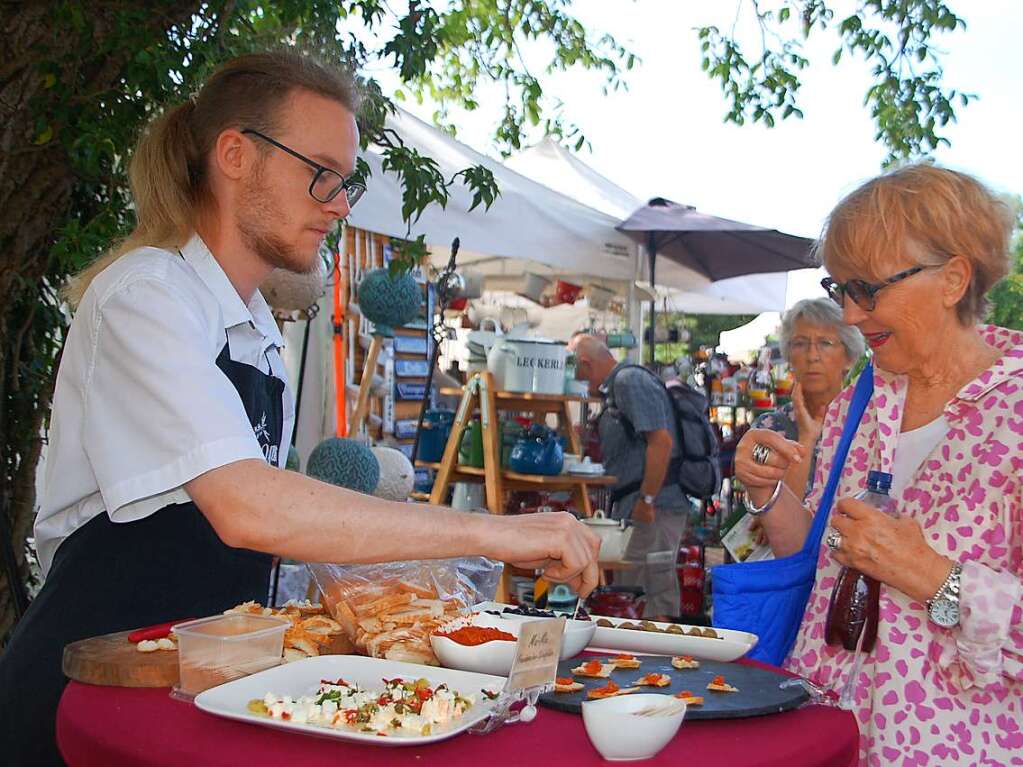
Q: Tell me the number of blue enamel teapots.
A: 1